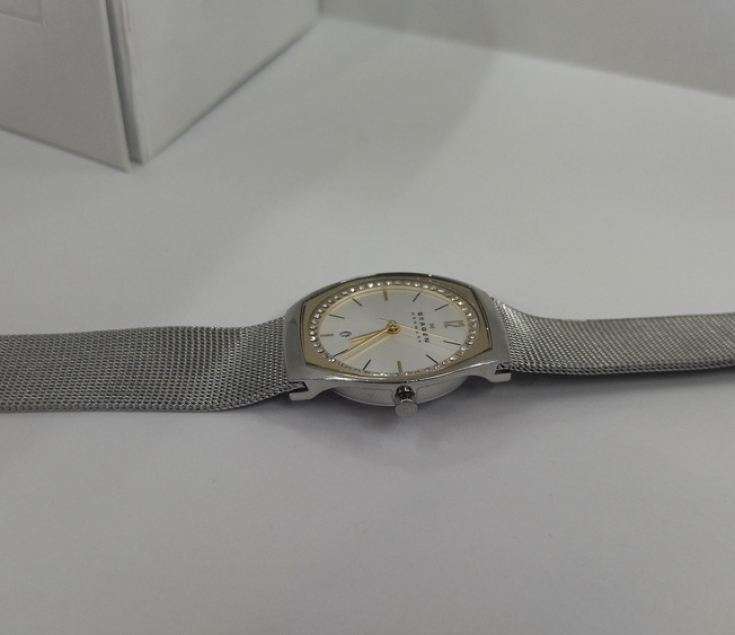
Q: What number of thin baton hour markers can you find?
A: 11